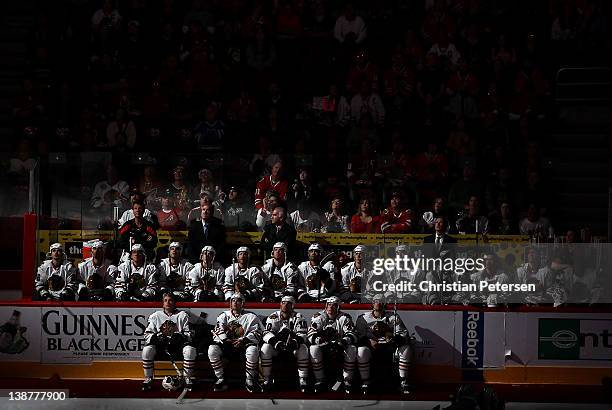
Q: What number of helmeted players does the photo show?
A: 14